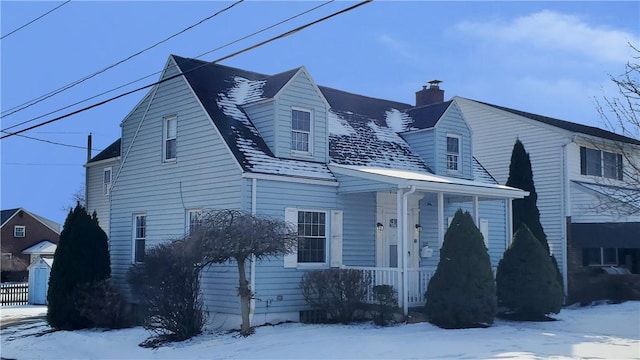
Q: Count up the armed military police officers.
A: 0